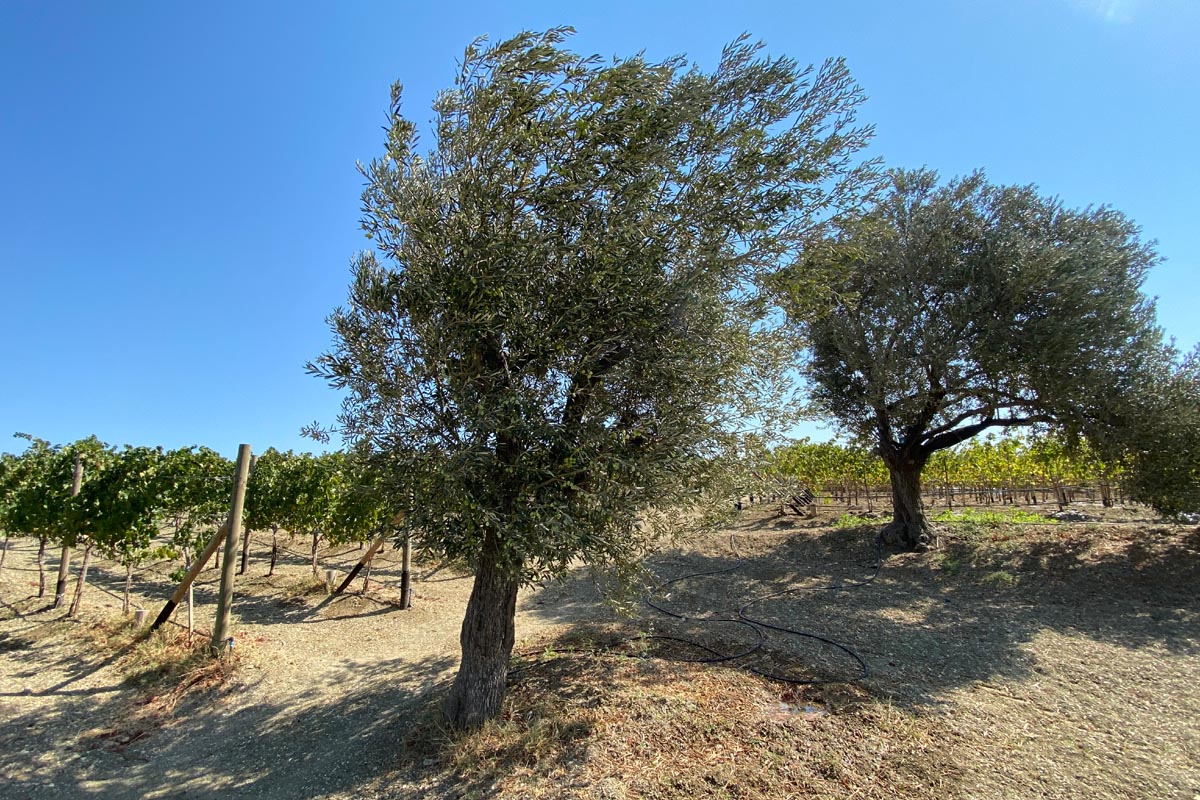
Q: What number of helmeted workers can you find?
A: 0